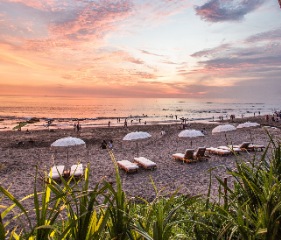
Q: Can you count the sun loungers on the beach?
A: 10